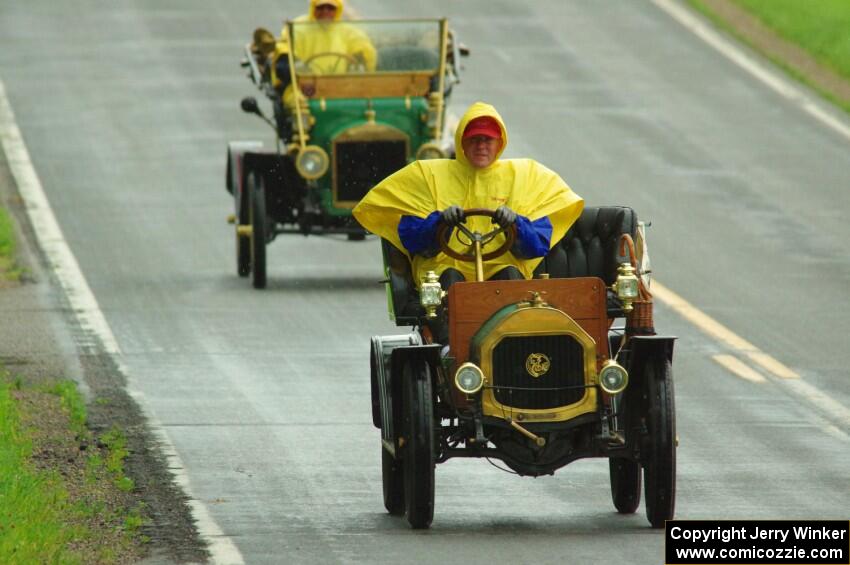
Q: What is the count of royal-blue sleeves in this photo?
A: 2